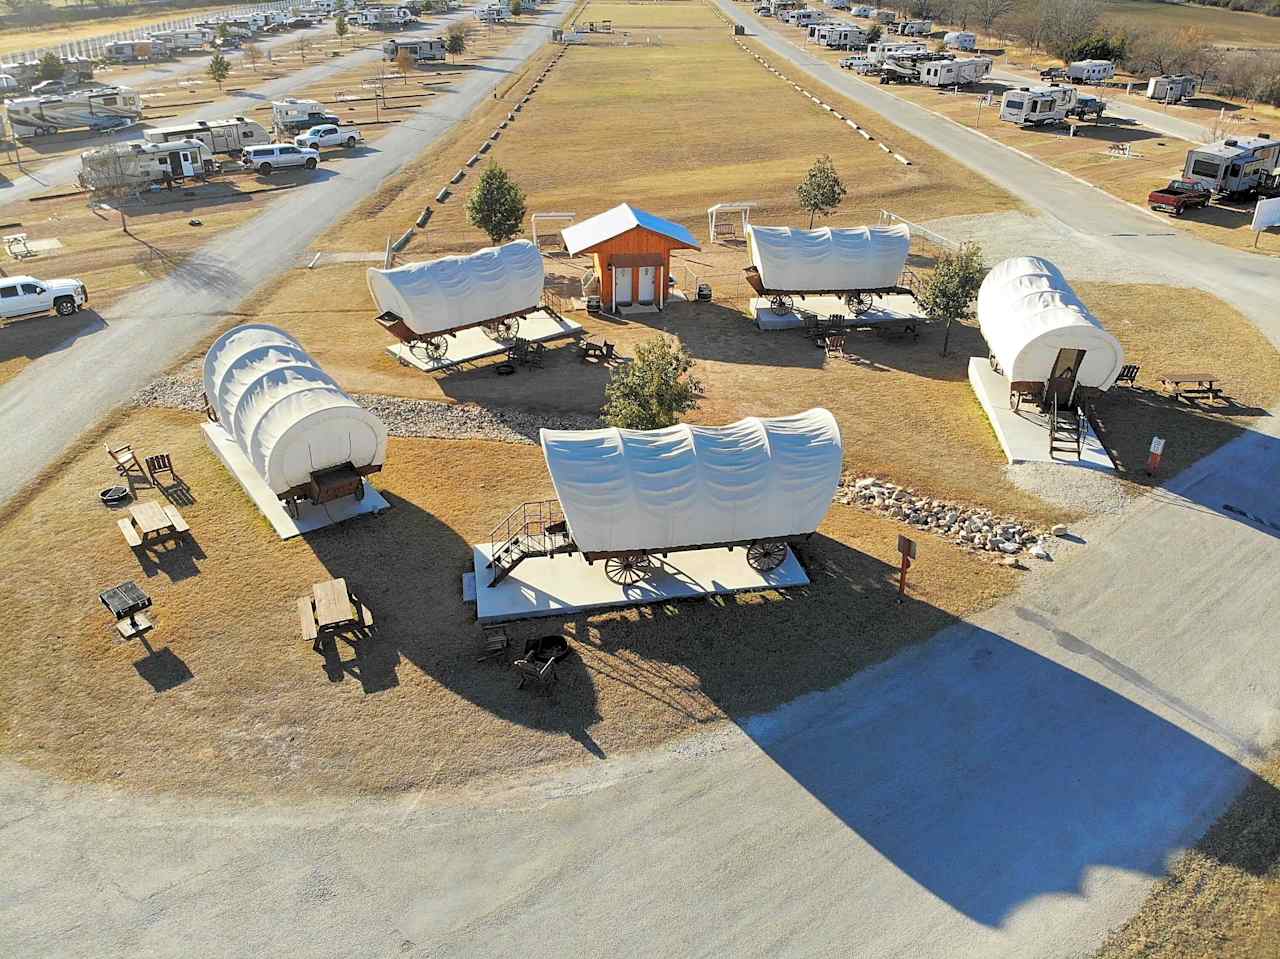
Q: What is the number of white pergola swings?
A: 2